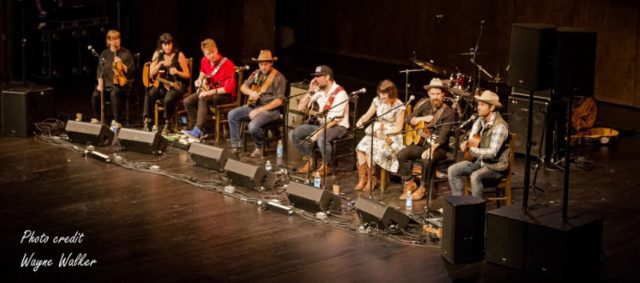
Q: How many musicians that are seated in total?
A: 8